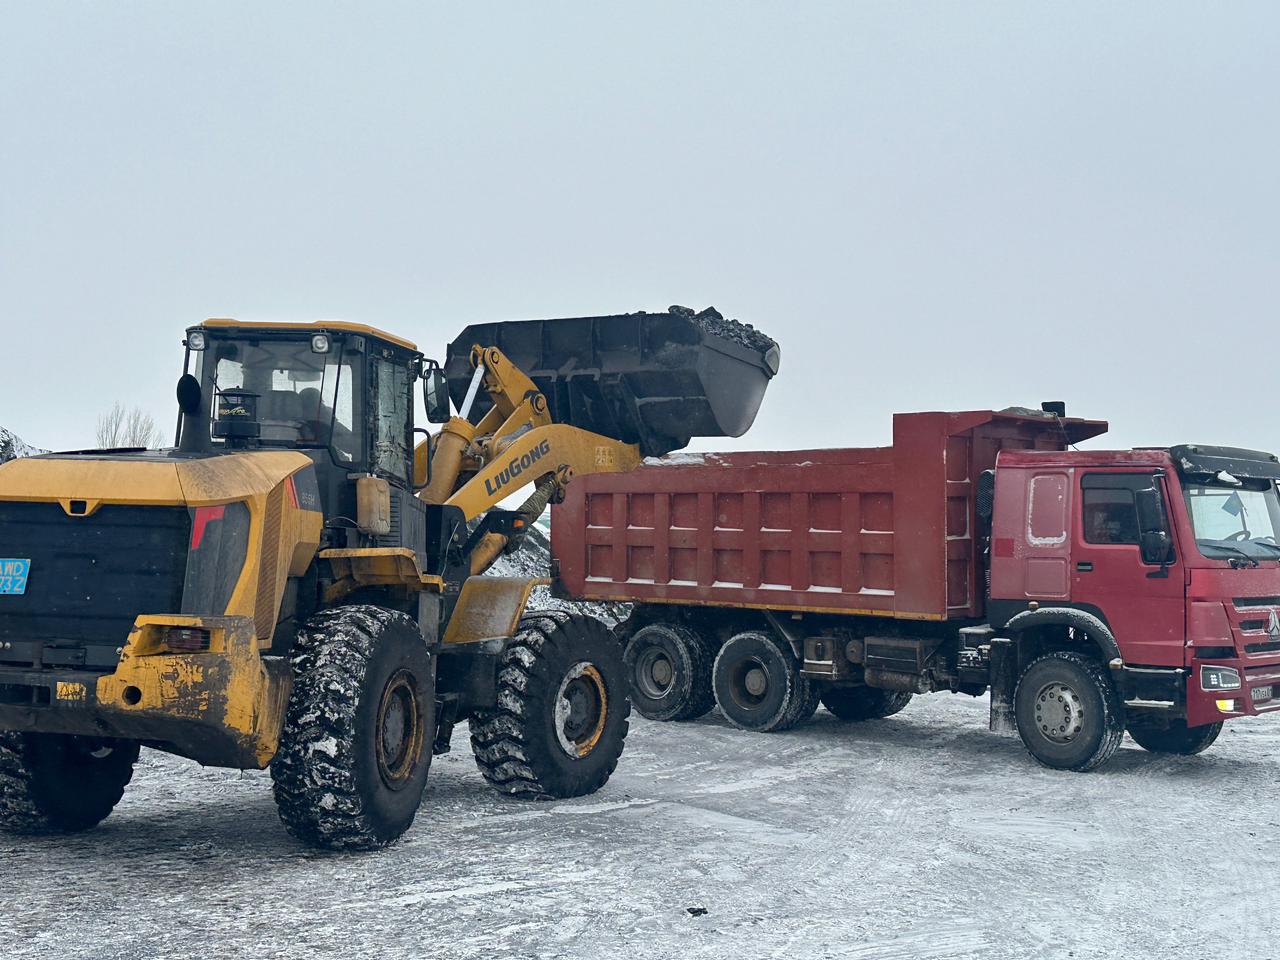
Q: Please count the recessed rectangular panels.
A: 14